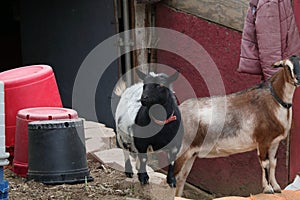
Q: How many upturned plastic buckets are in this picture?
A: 3